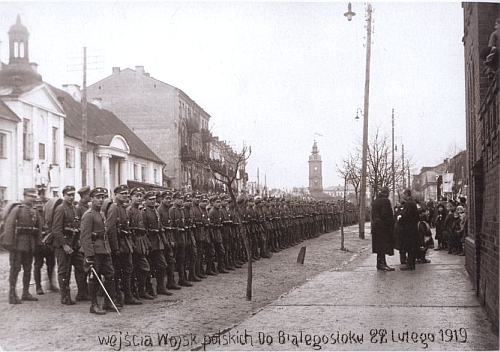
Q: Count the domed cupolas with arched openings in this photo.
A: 1